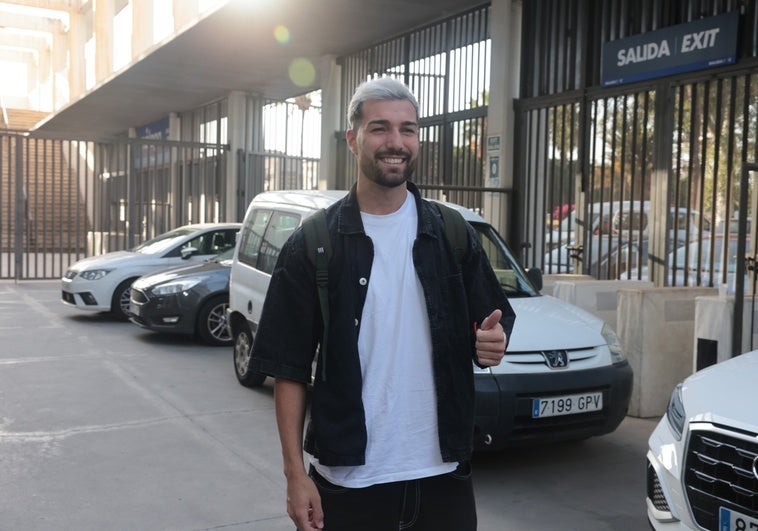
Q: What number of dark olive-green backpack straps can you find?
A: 2